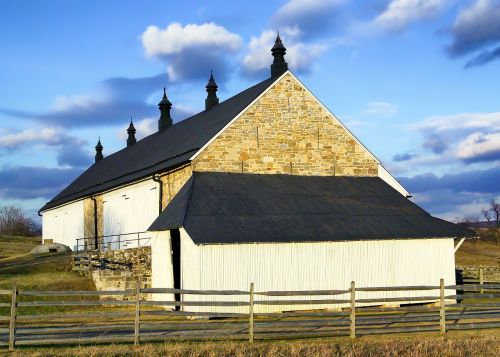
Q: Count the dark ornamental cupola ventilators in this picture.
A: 5